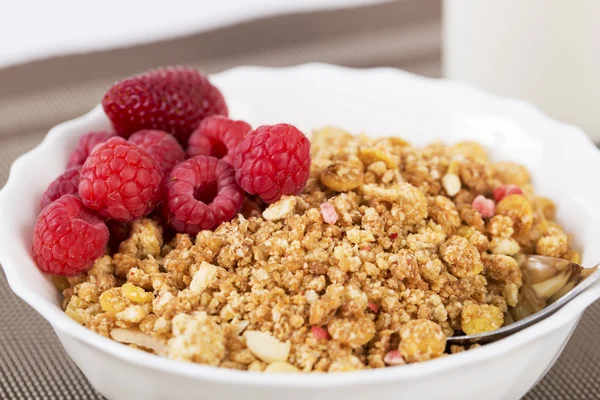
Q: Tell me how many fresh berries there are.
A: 9